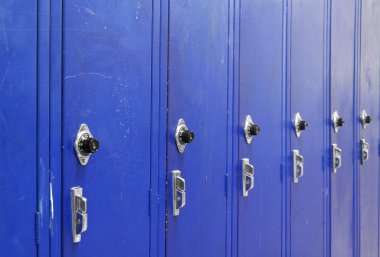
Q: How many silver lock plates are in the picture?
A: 6